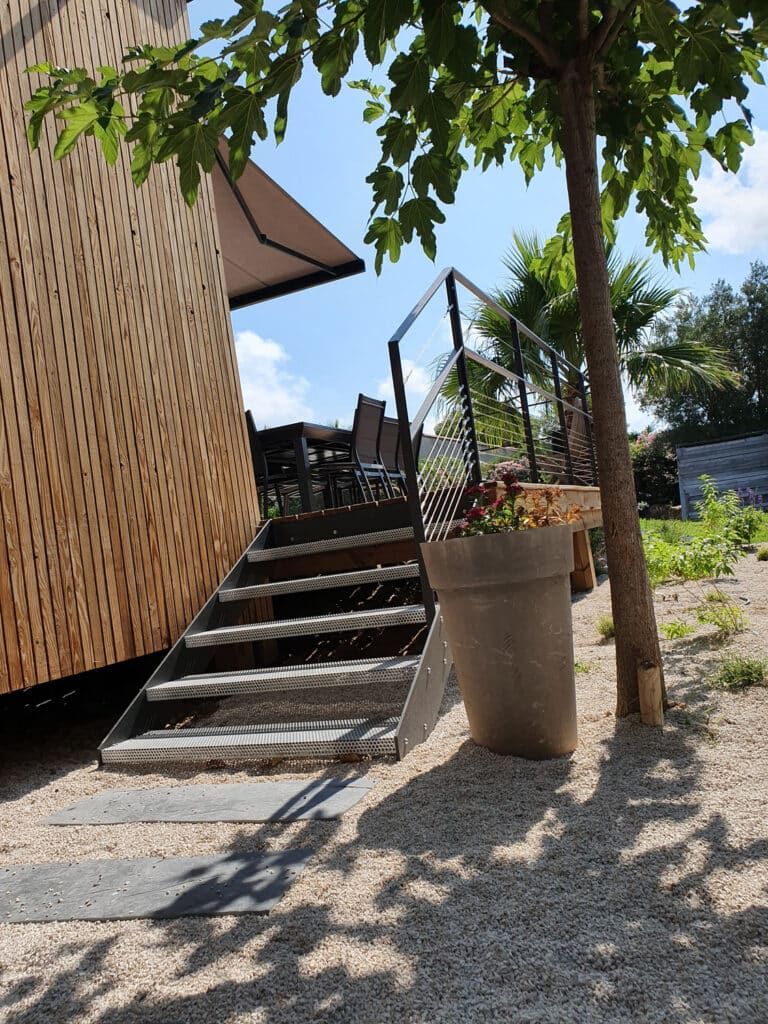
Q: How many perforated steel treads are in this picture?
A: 5